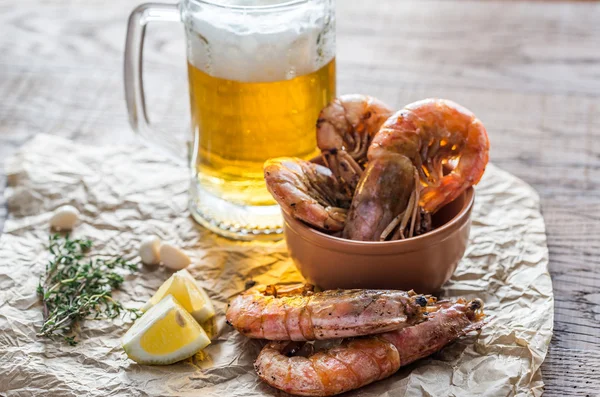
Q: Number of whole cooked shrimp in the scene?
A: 5